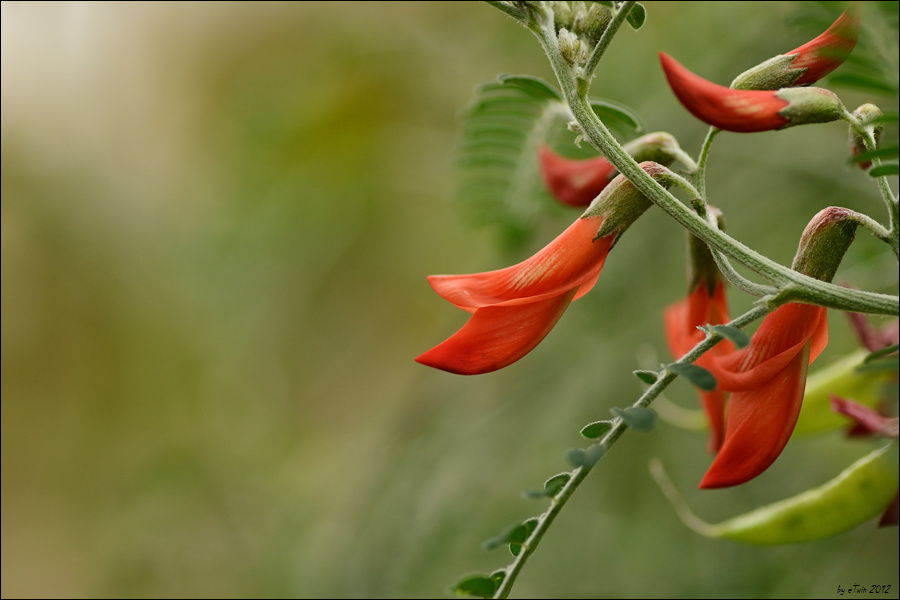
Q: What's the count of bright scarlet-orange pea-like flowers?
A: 6